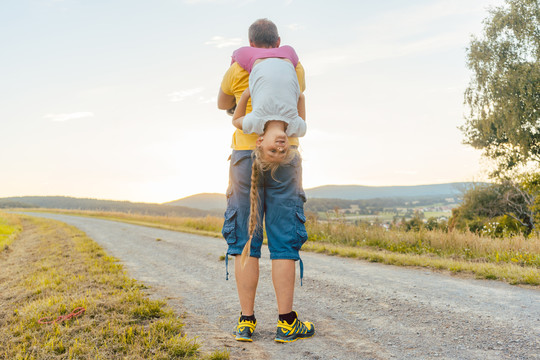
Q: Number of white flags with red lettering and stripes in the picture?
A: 0